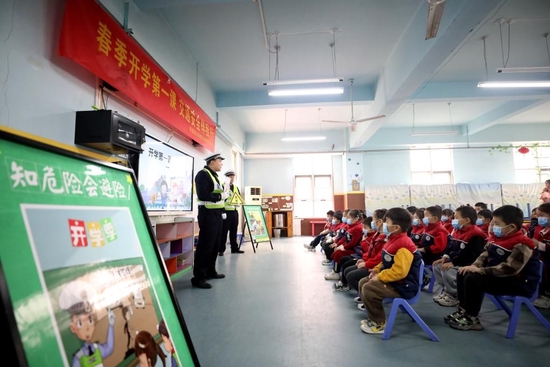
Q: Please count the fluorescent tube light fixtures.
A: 6